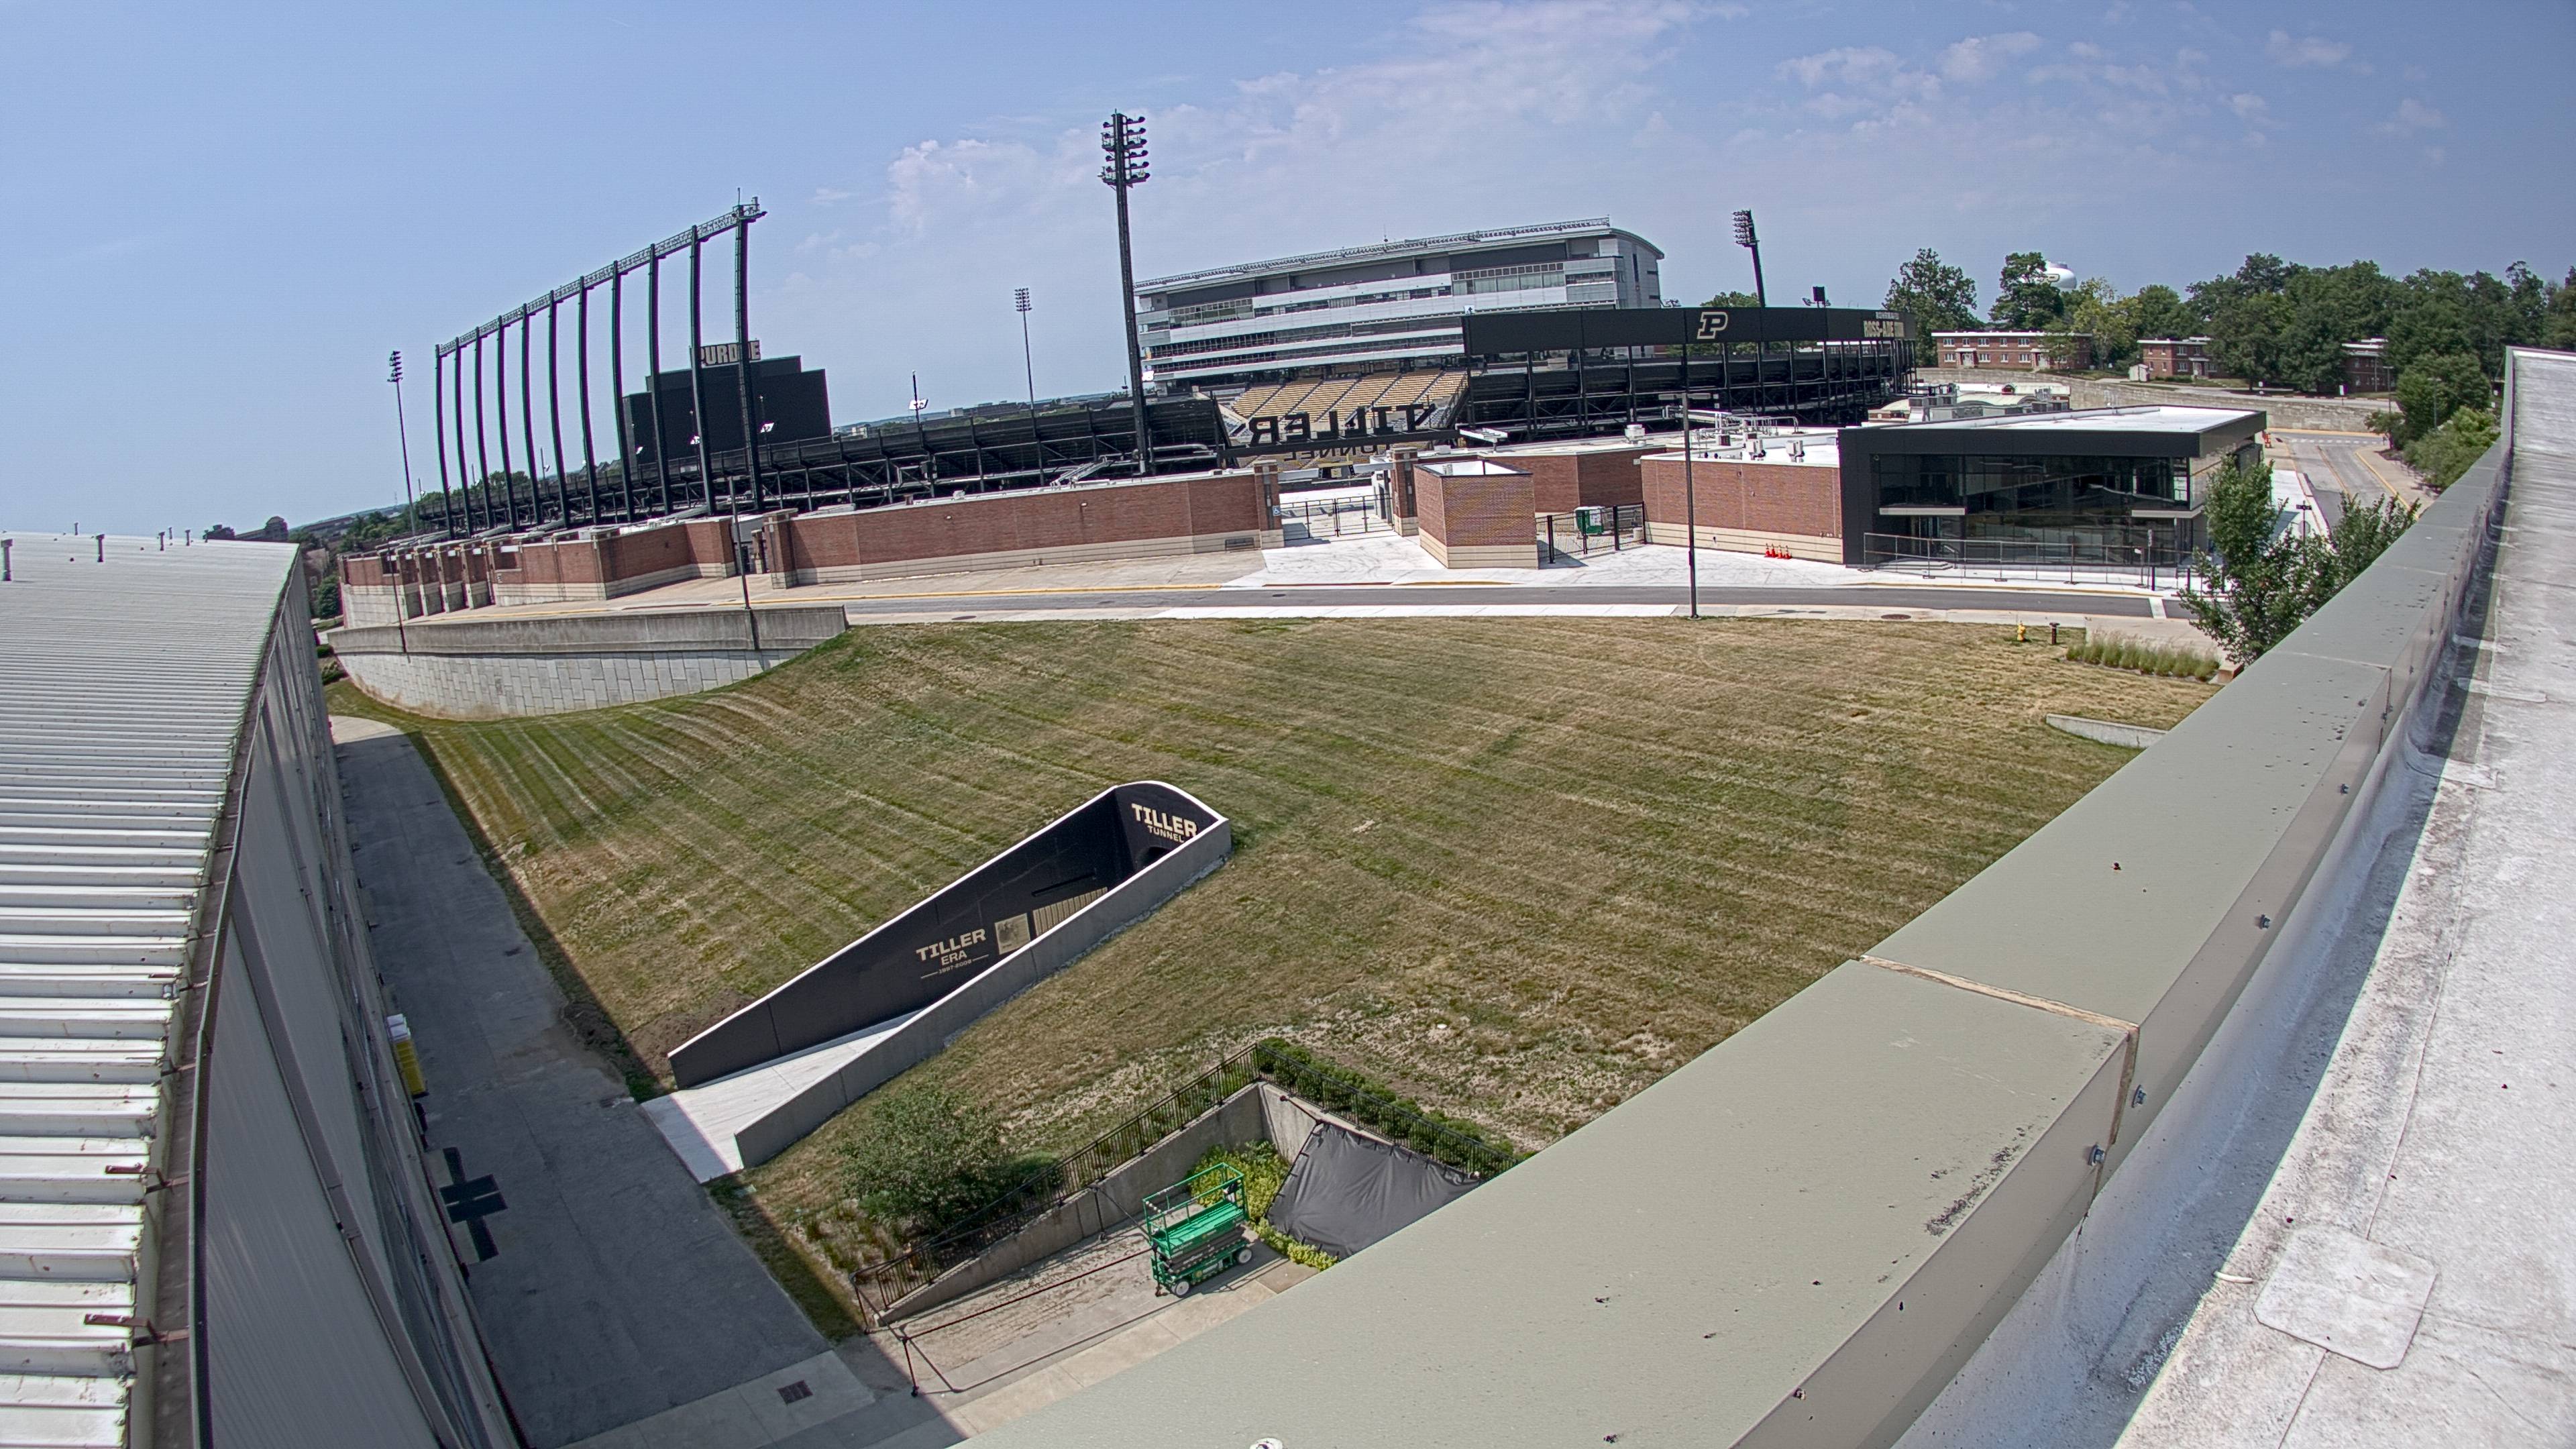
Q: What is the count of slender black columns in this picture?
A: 11